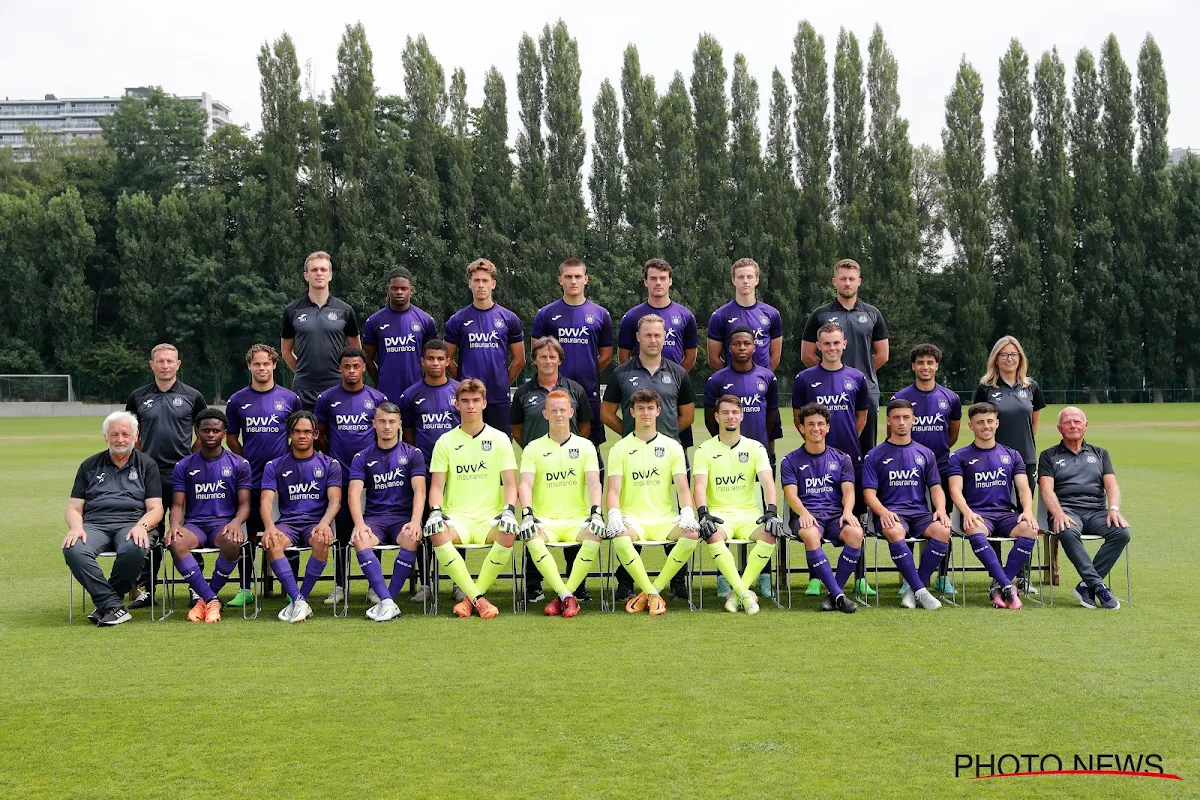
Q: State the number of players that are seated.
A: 10